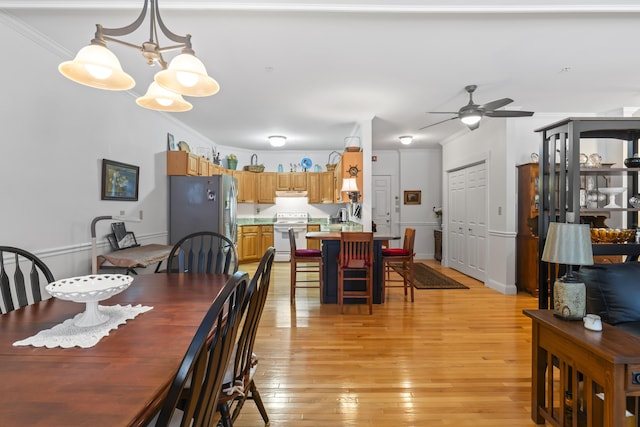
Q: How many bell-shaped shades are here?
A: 3